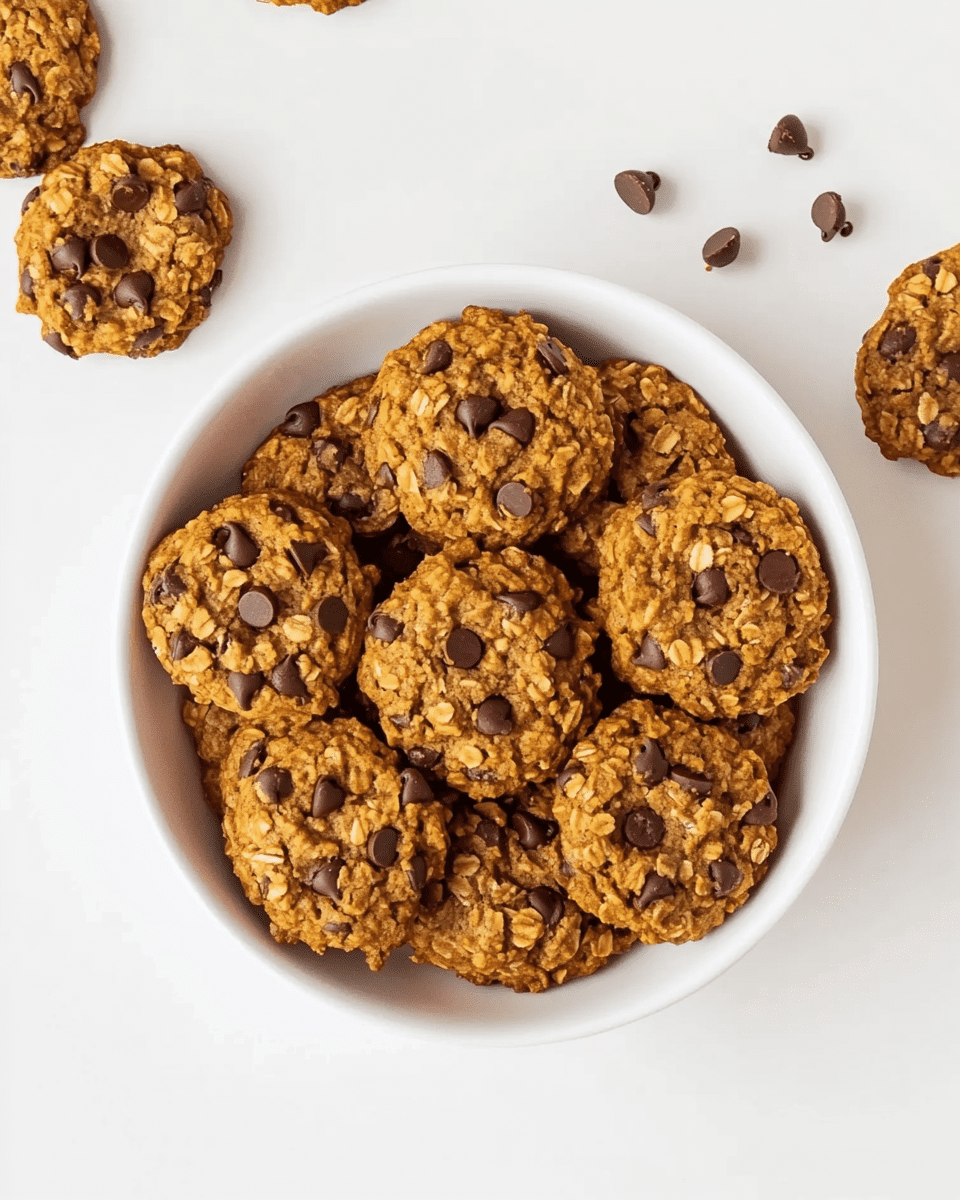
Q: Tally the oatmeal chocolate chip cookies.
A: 15